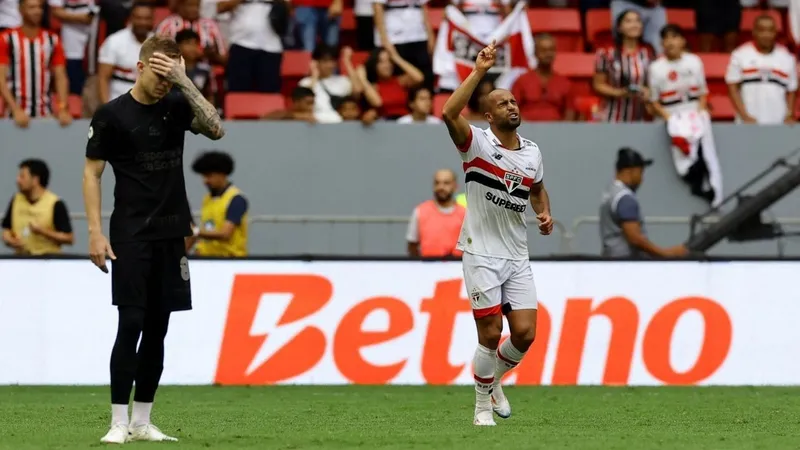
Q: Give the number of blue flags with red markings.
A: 0